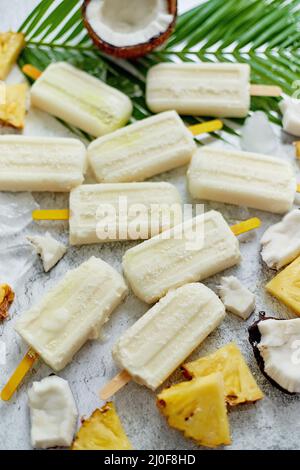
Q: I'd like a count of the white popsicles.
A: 9